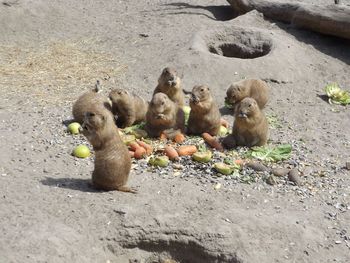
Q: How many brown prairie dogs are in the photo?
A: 8